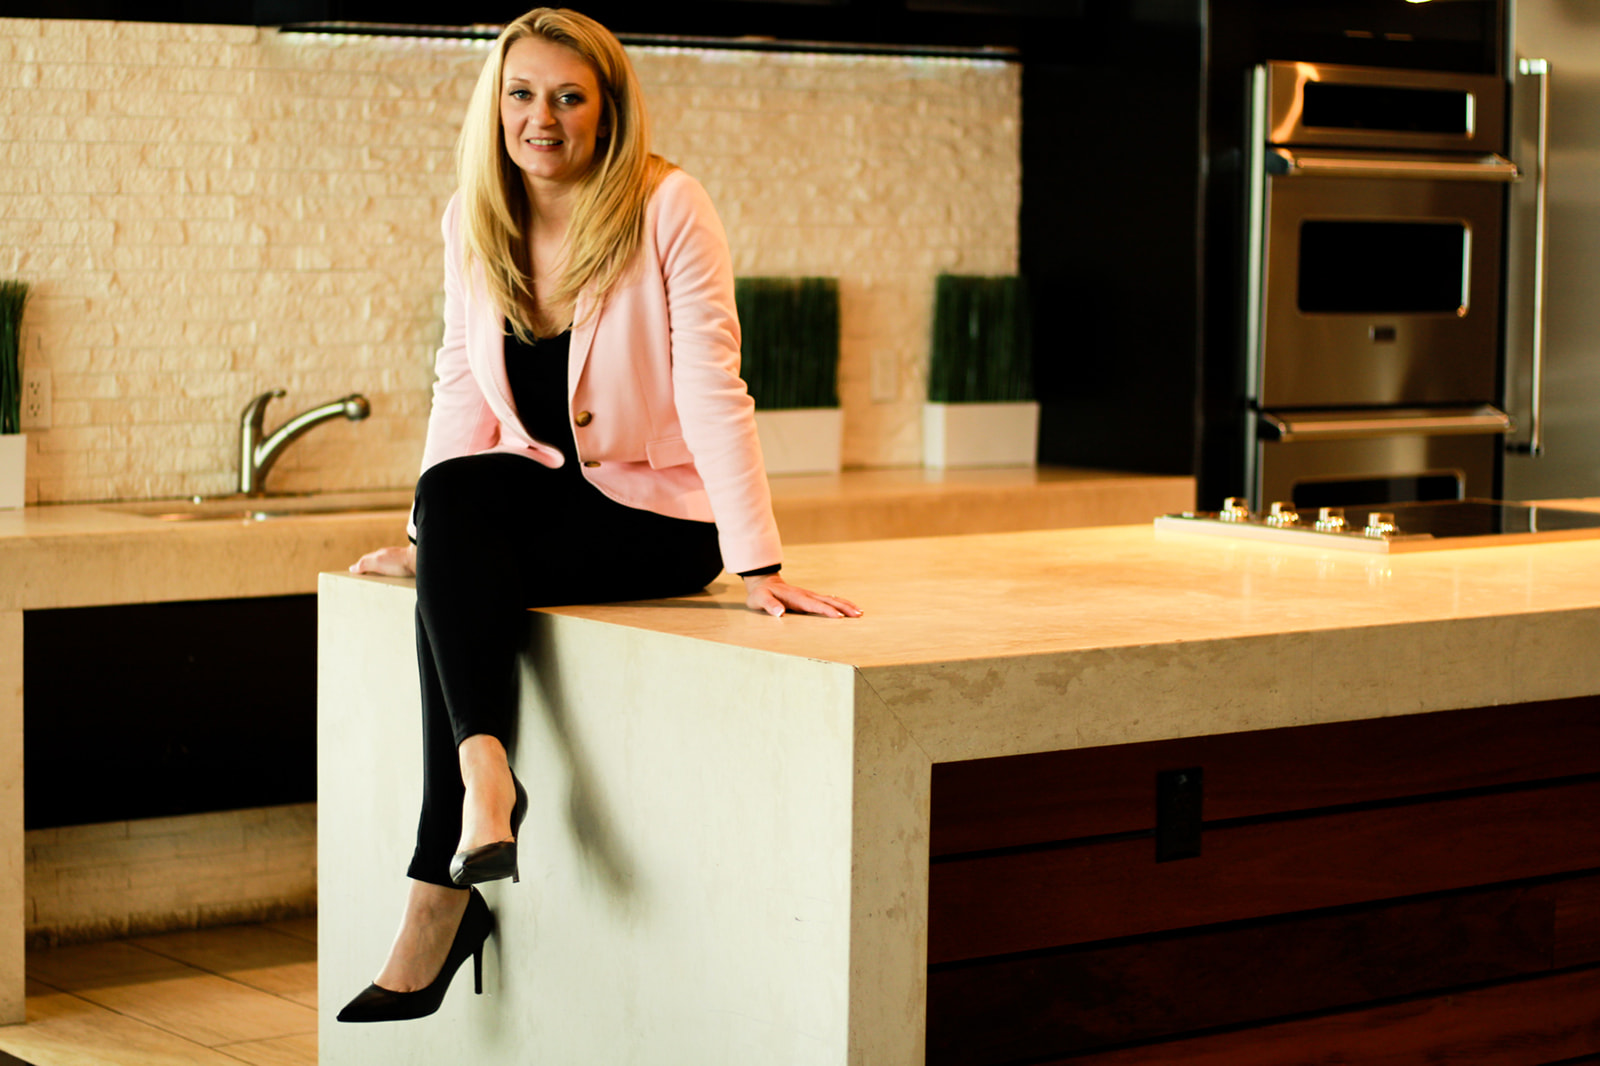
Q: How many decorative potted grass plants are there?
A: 3